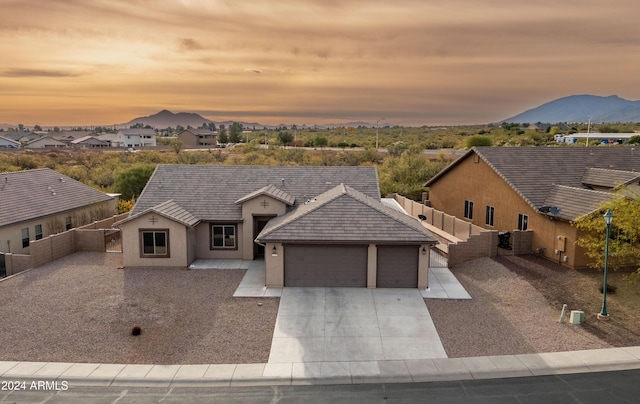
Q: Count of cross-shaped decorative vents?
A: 2